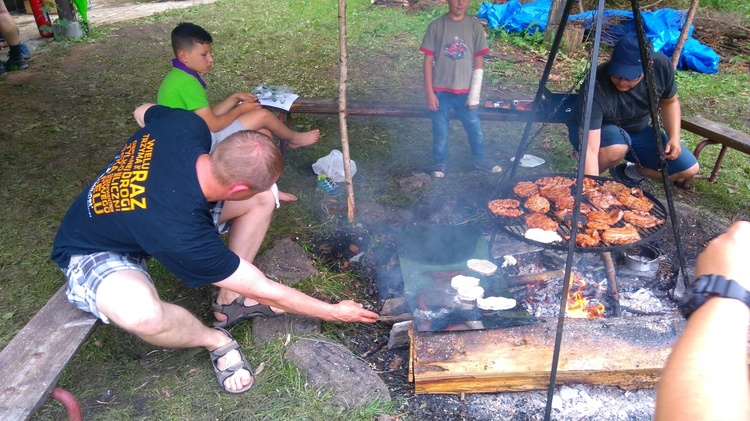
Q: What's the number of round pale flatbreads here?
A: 5